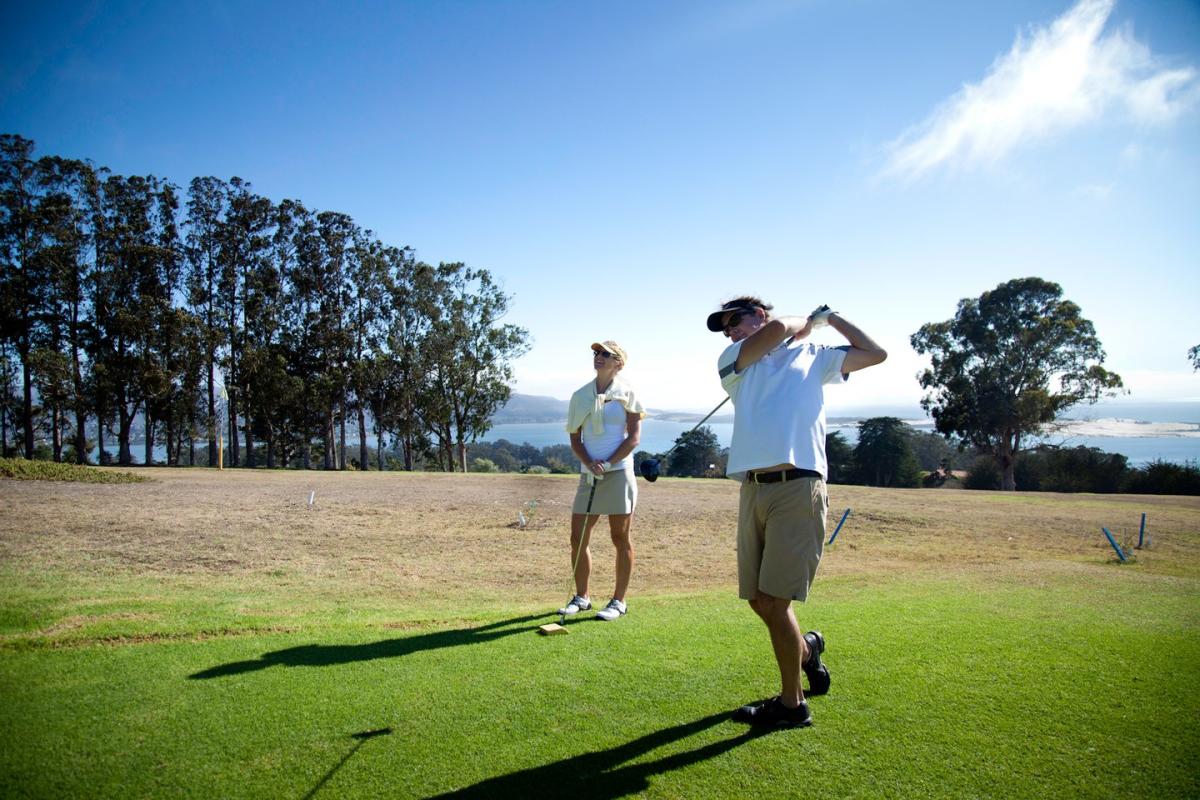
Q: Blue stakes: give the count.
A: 3